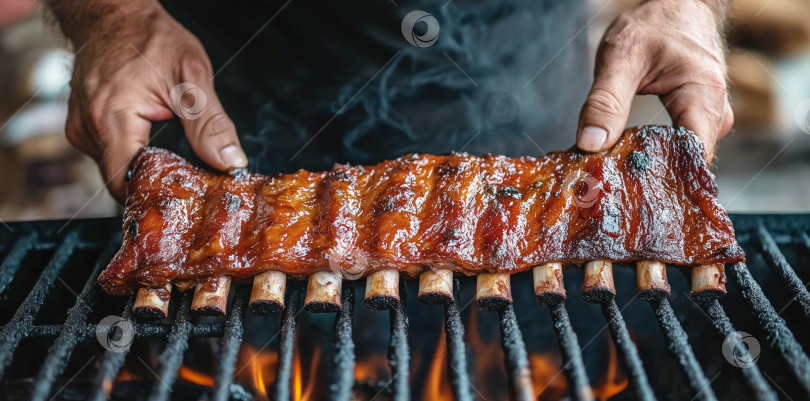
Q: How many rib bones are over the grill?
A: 11